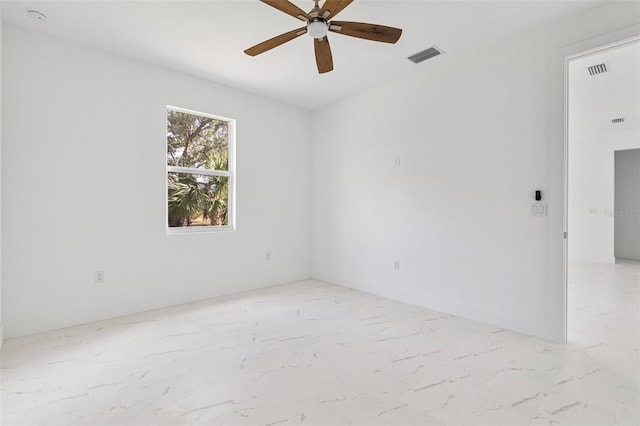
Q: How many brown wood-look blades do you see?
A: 5